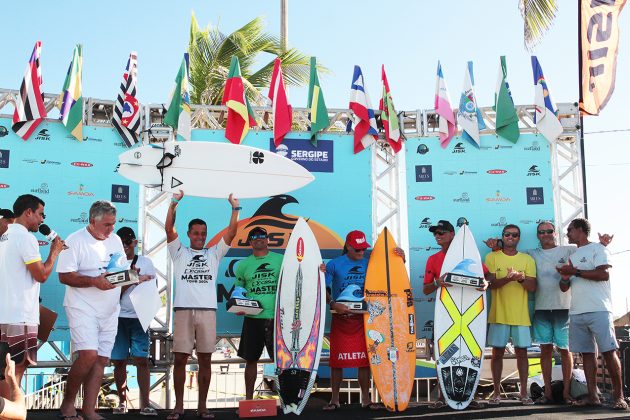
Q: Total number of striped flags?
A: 2